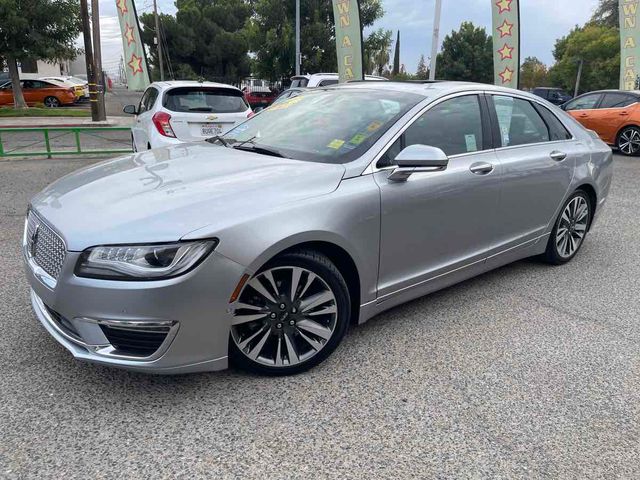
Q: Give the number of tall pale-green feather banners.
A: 4